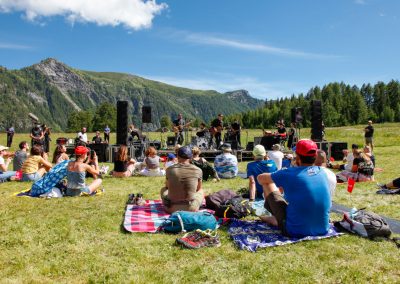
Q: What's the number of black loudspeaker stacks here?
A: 2